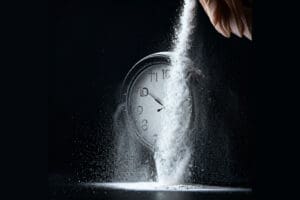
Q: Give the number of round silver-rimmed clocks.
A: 1